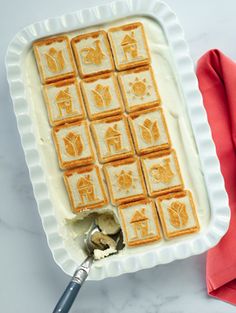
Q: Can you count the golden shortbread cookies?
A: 14